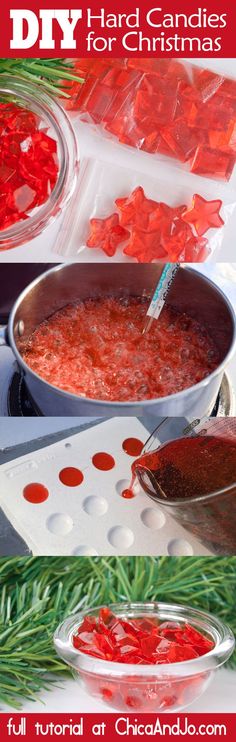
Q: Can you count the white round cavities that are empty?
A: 6